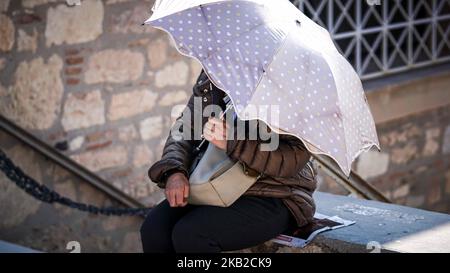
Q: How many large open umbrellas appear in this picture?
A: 1